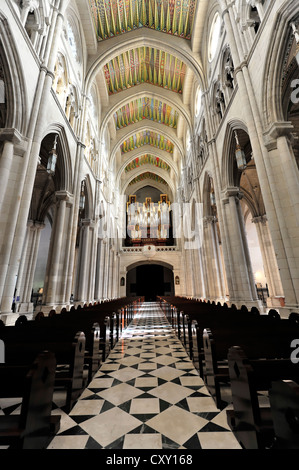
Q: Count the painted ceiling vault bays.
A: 6